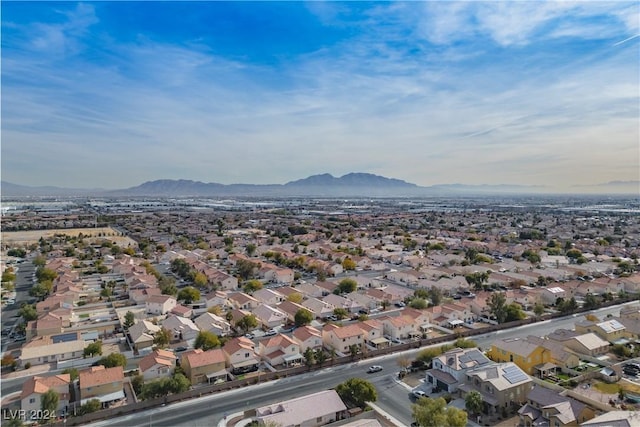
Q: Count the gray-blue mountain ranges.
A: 1